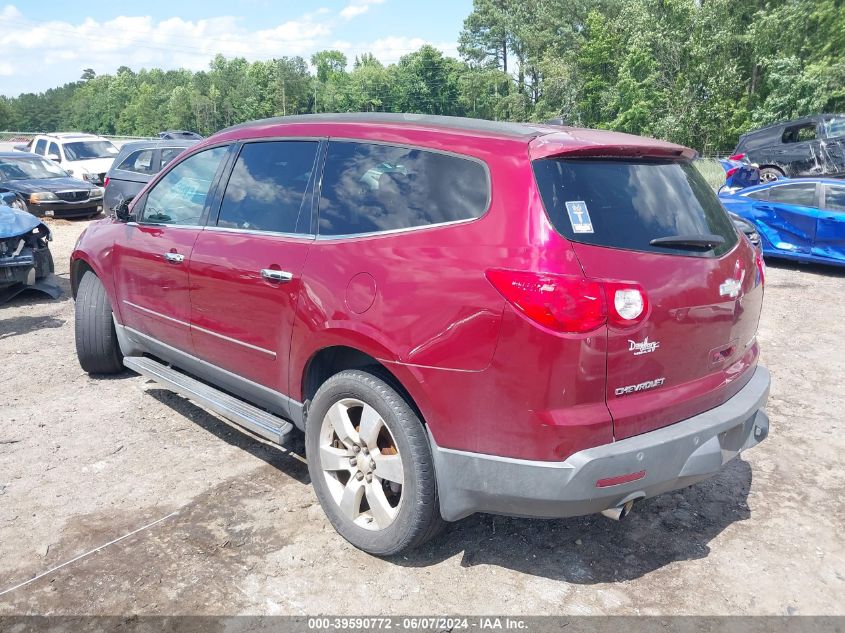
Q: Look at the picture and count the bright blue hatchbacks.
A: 1